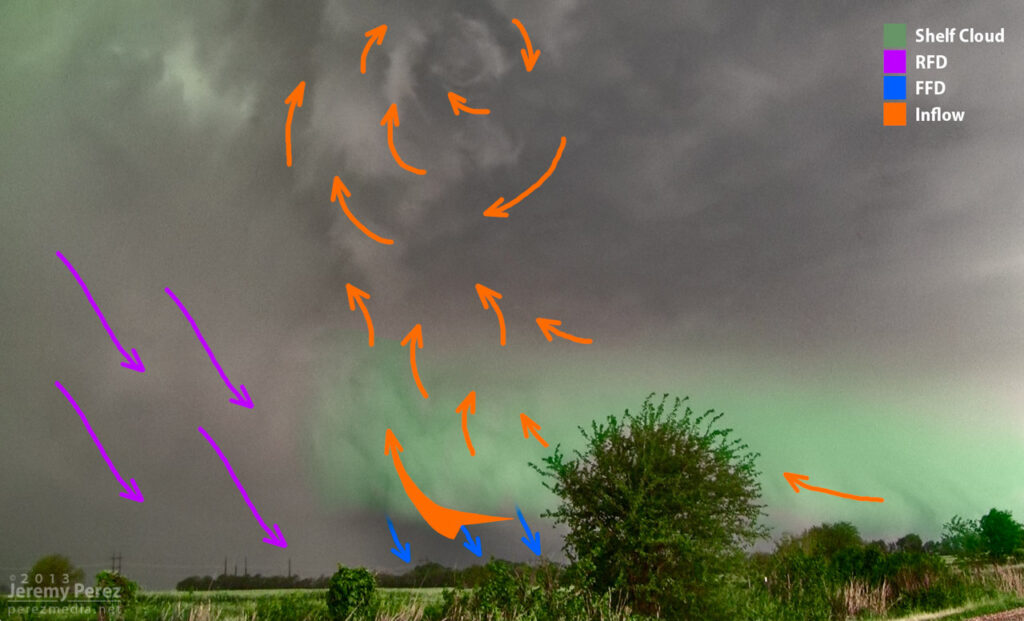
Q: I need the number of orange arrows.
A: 15